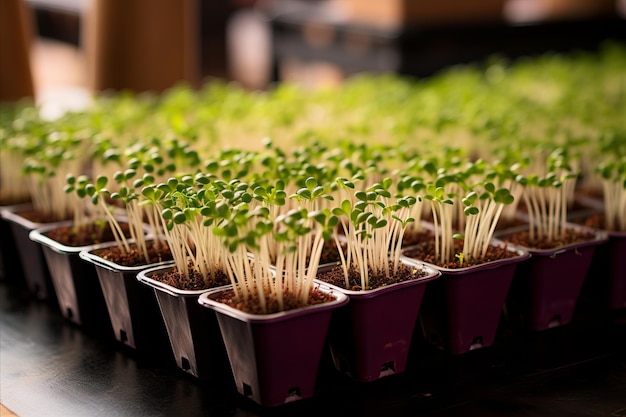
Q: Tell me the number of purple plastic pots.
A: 5